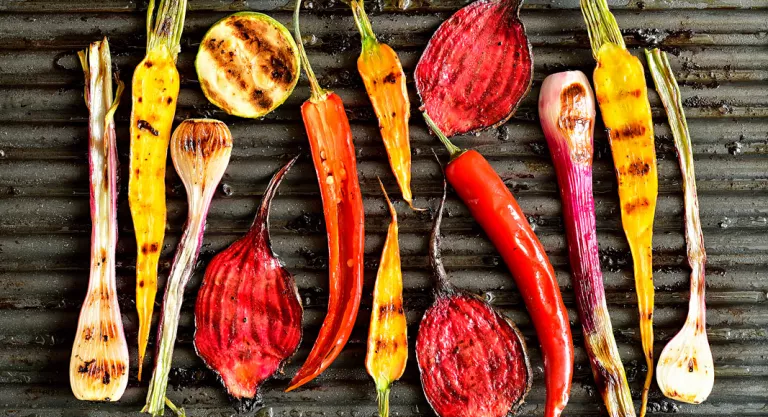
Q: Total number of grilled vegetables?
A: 14